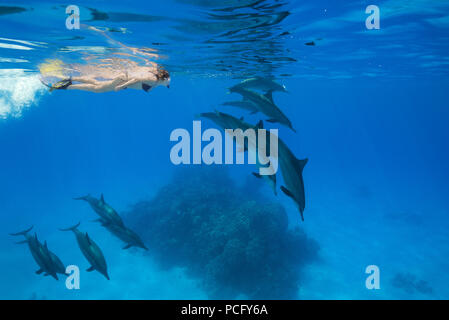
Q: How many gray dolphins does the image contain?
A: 11